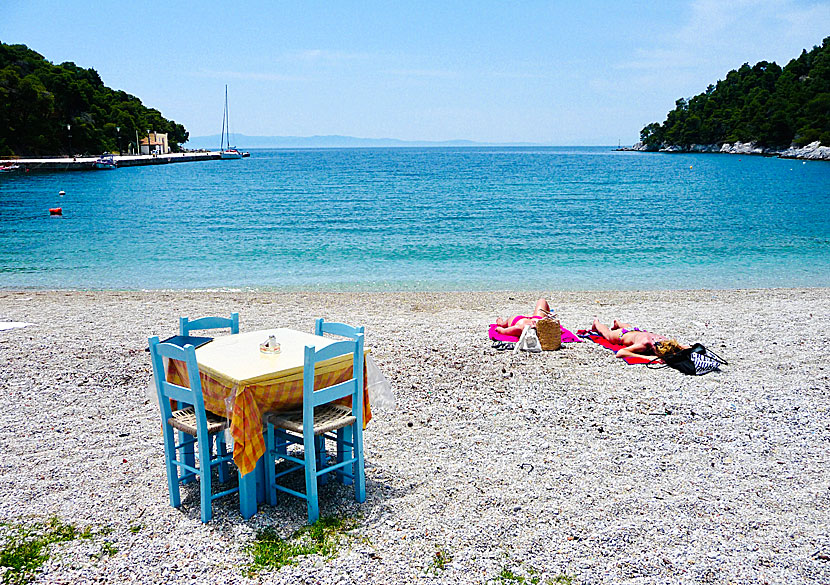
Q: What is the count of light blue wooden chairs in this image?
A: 4